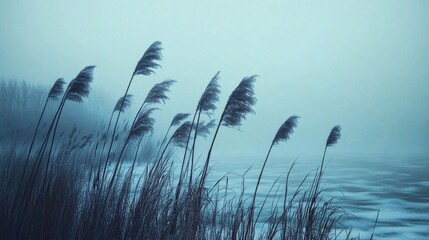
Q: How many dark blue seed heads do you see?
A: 13